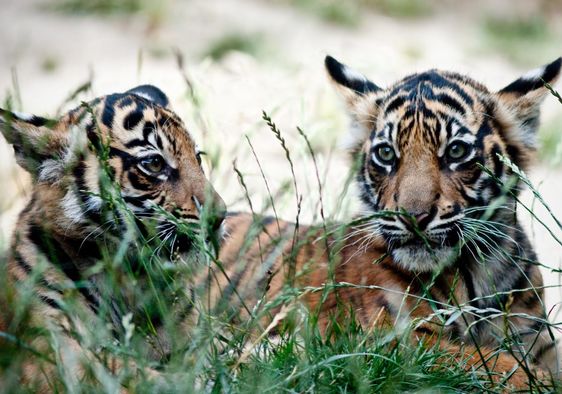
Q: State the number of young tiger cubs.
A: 2